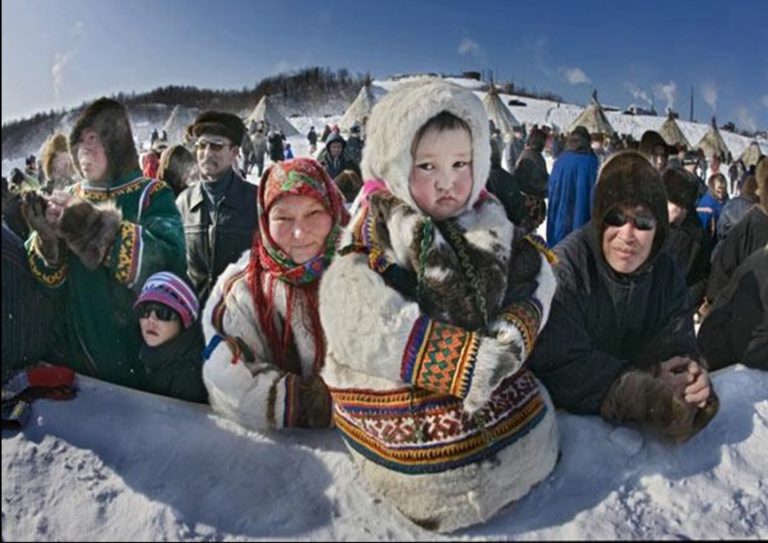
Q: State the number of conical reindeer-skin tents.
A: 8